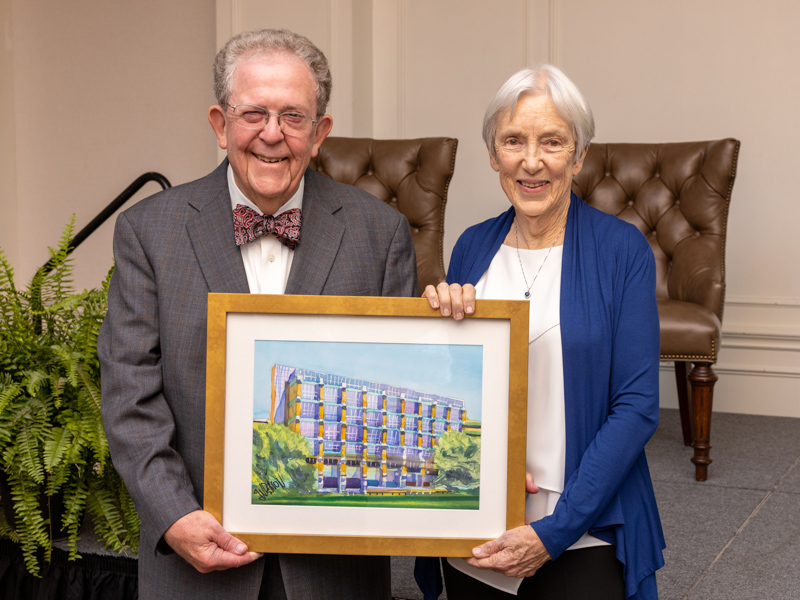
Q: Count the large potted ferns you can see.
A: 1